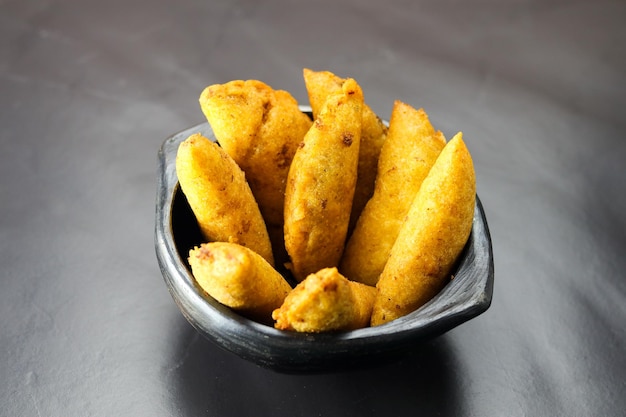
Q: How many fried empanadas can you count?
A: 8